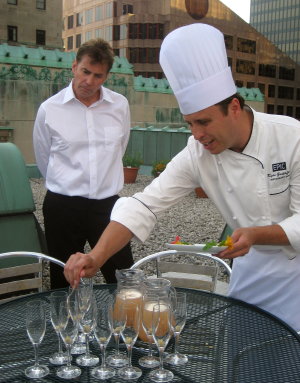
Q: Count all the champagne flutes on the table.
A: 12